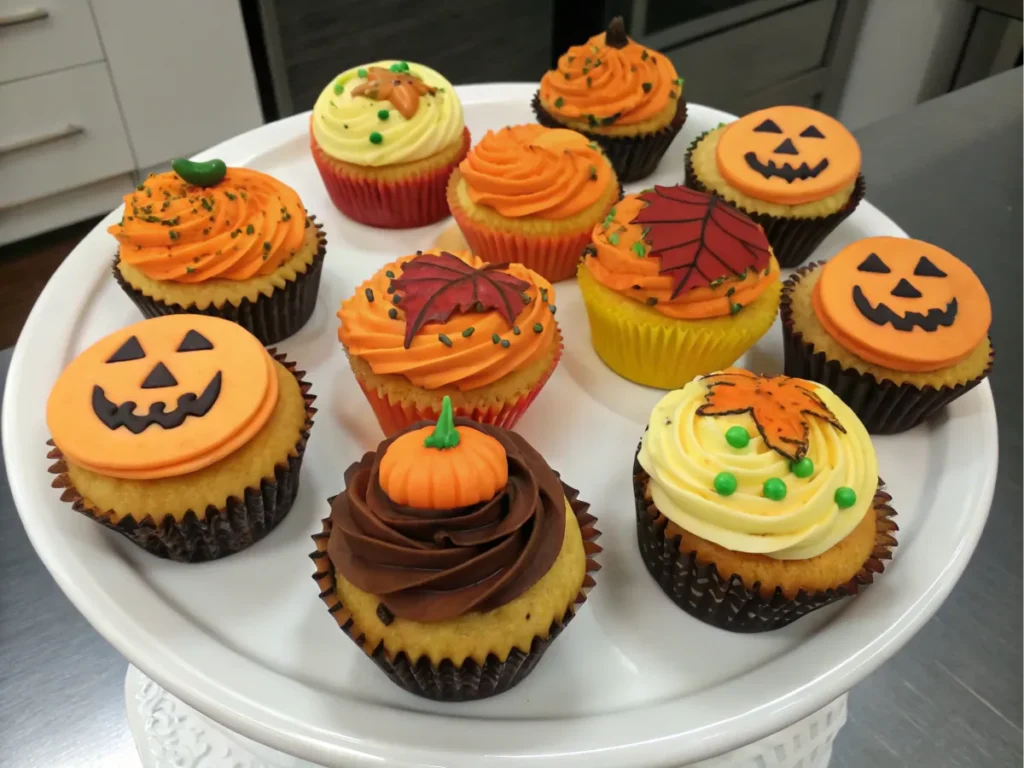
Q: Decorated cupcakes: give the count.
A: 11